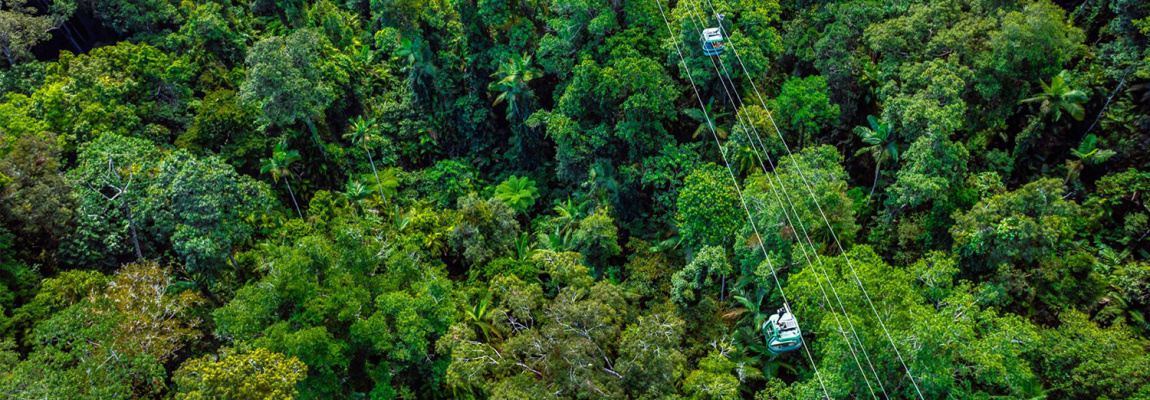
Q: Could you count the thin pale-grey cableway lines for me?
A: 4